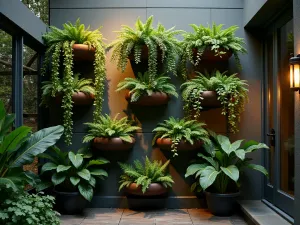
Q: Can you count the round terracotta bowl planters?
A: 9